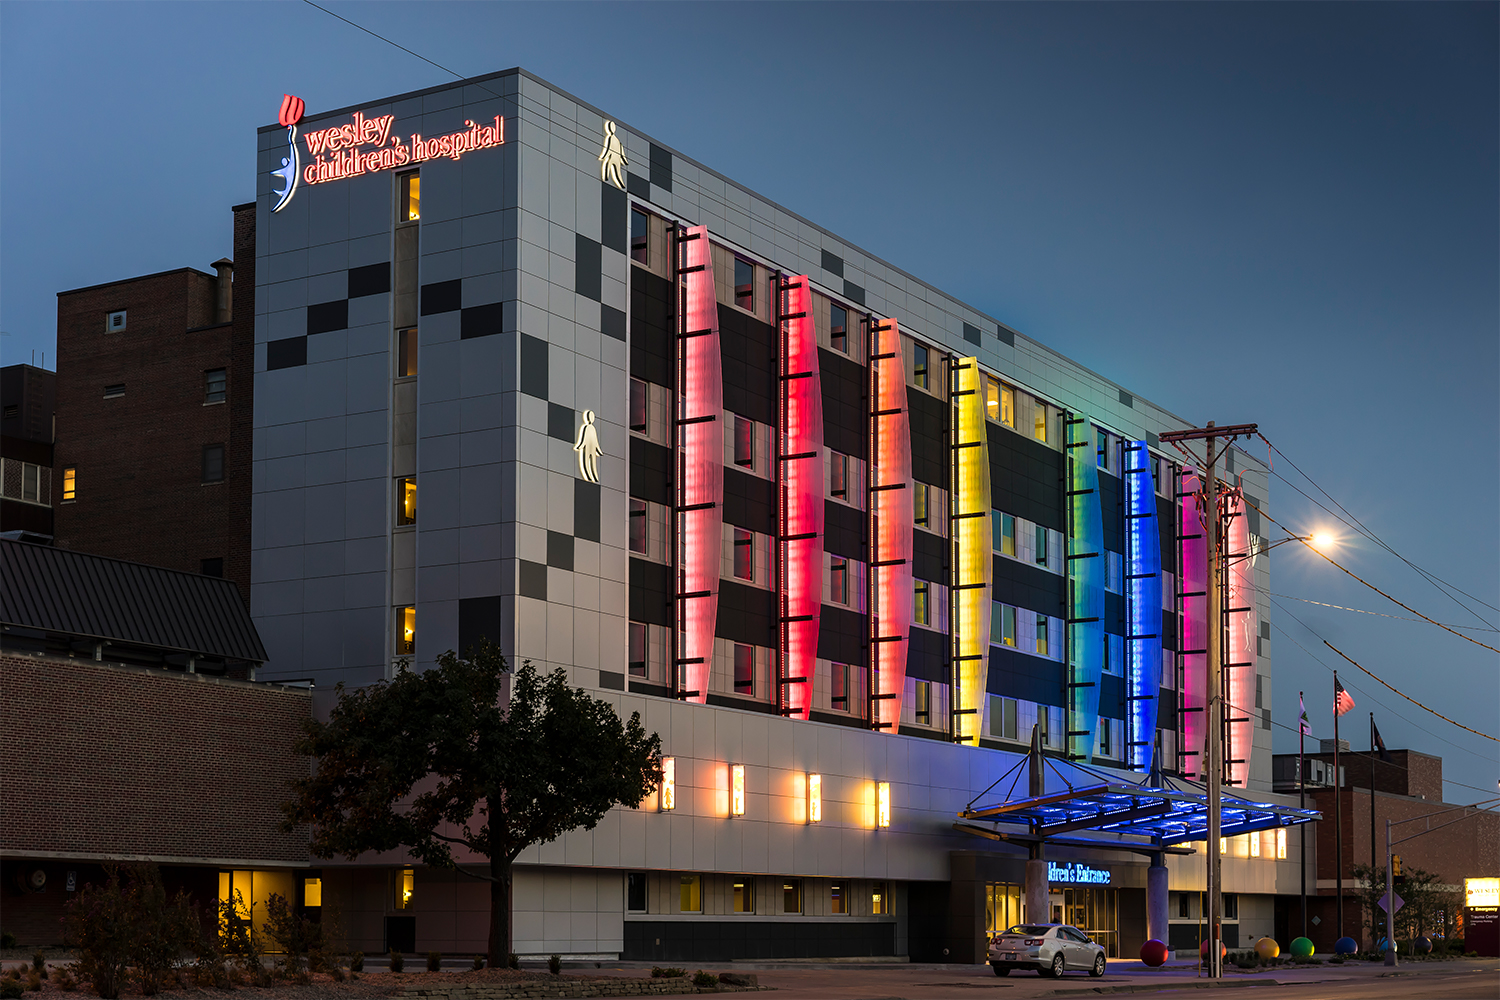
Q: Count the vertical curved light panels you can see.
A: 8